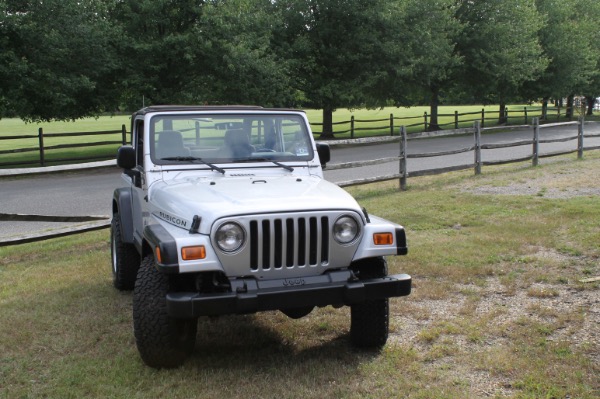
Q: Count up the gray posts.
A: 4